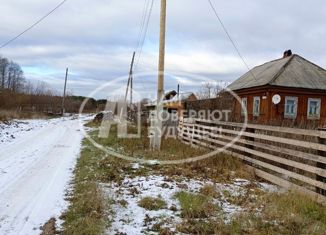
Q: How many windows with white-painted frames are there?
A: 4